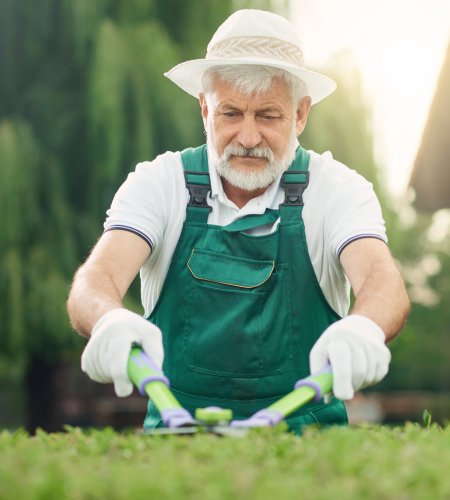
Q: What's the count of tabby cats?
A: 0